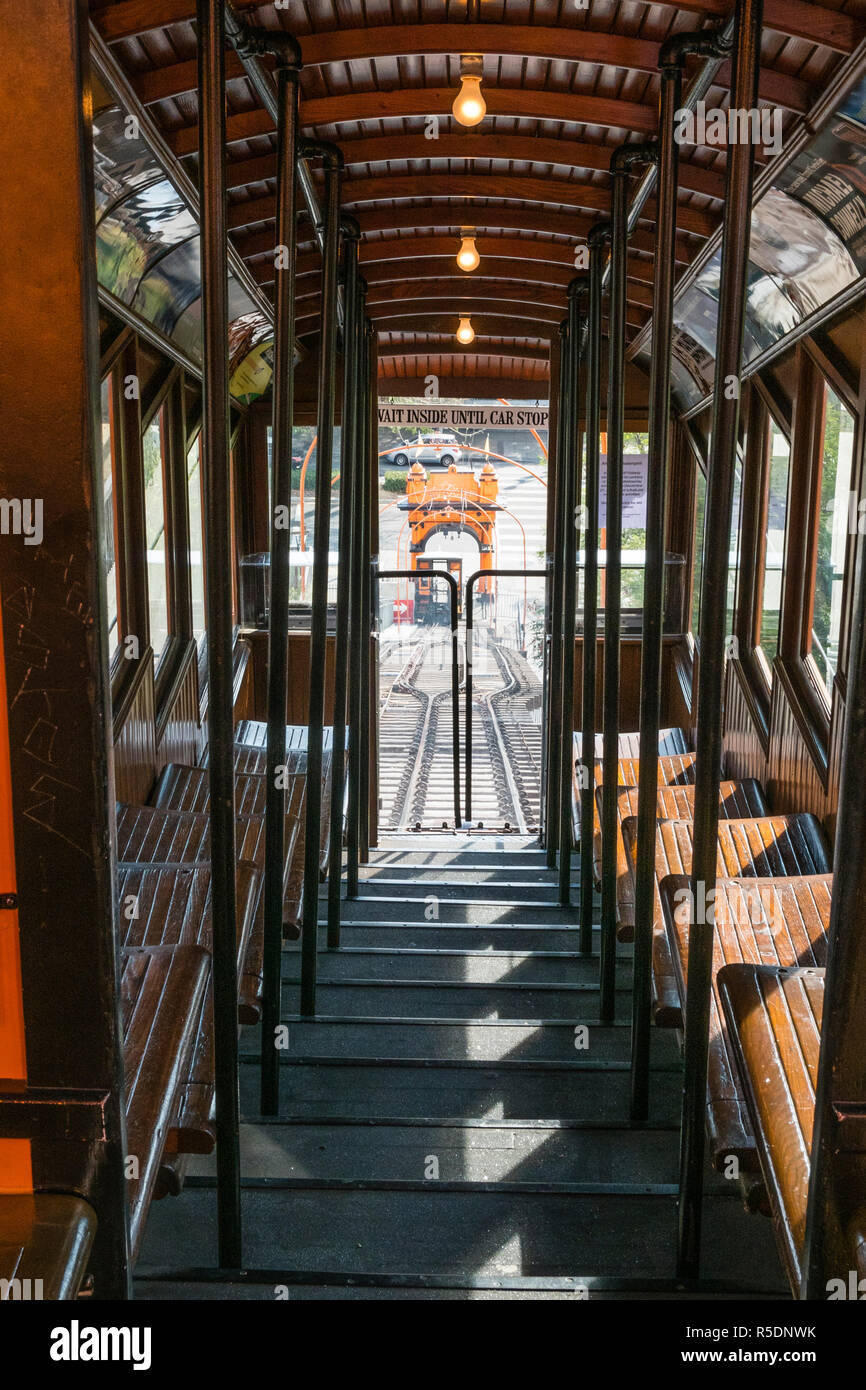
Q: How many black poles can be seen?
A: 12